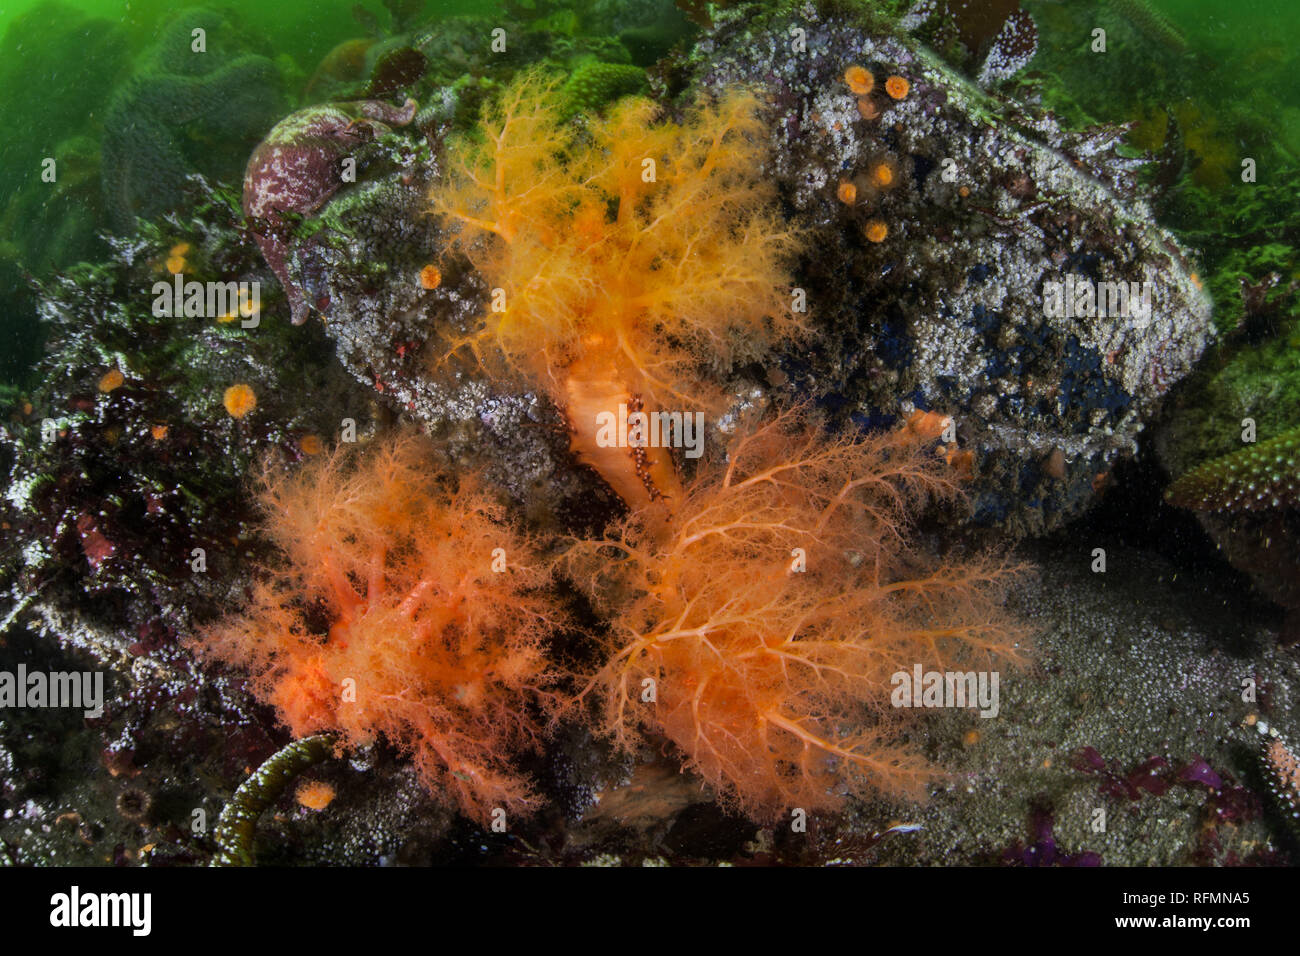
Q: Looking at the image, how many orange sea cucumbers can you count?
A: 3